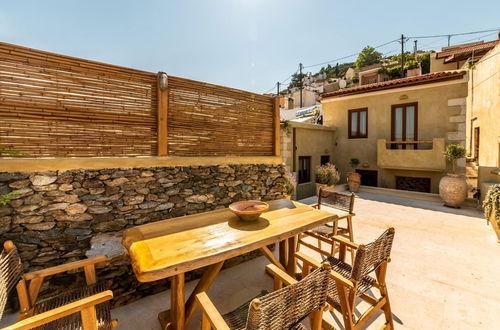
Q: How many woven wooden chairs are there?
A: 4